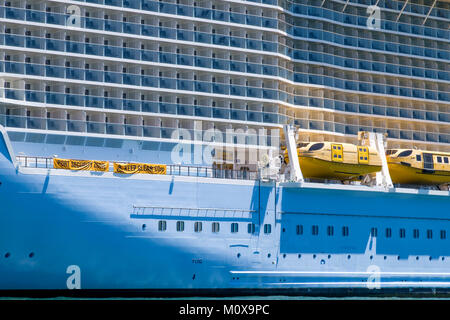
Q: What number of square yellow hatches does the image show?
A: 2